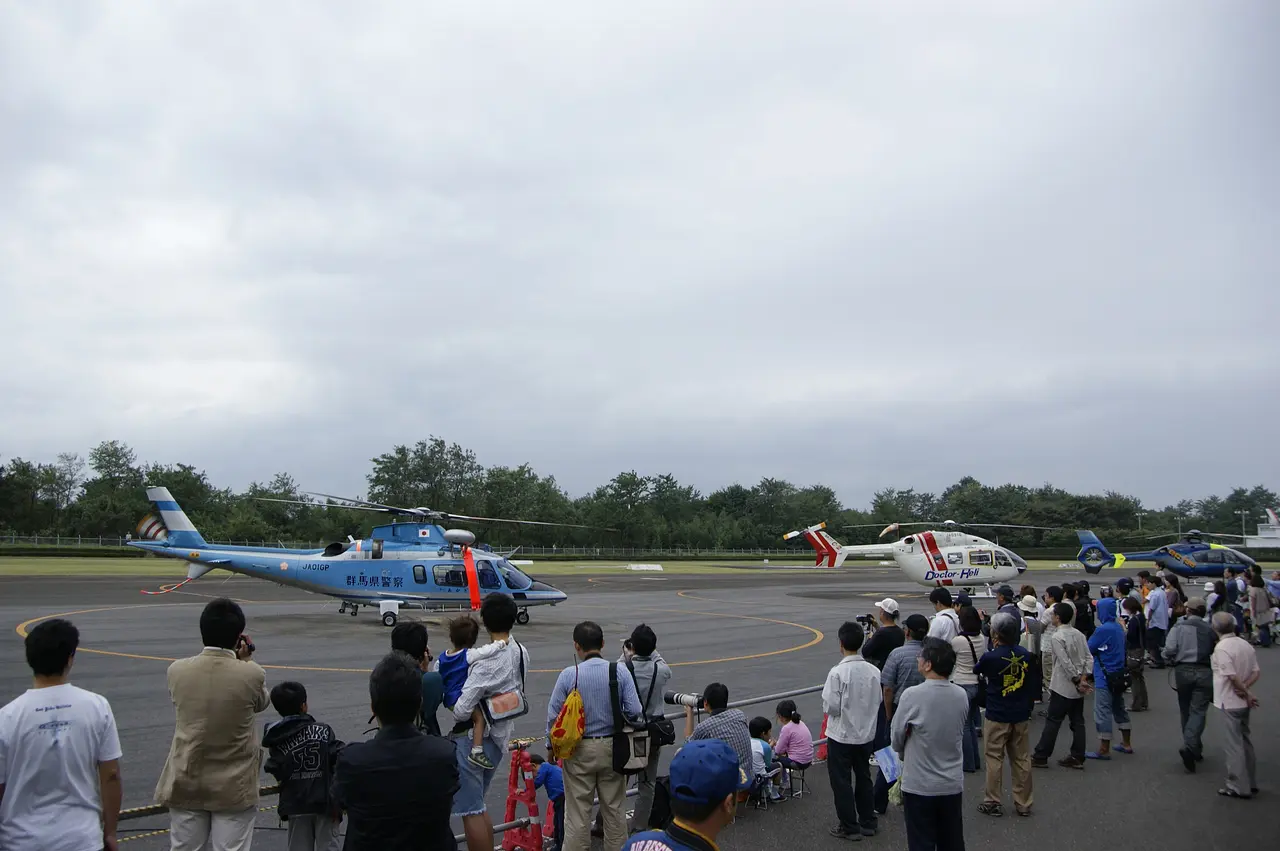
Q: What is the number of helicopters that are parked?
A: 3